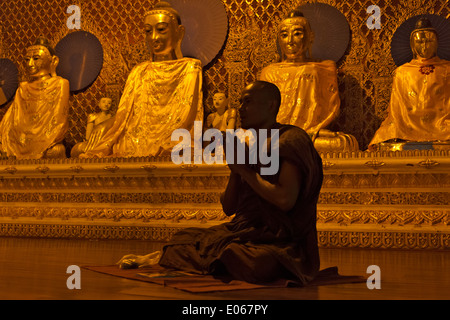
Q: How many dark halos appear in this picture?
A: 5